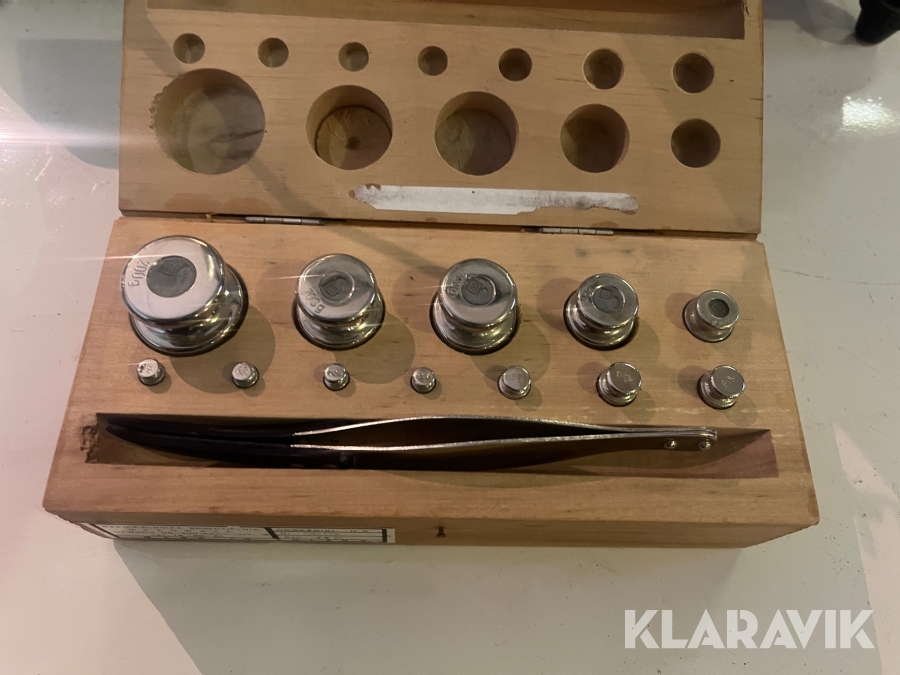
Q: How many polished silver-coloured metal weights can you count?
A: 12